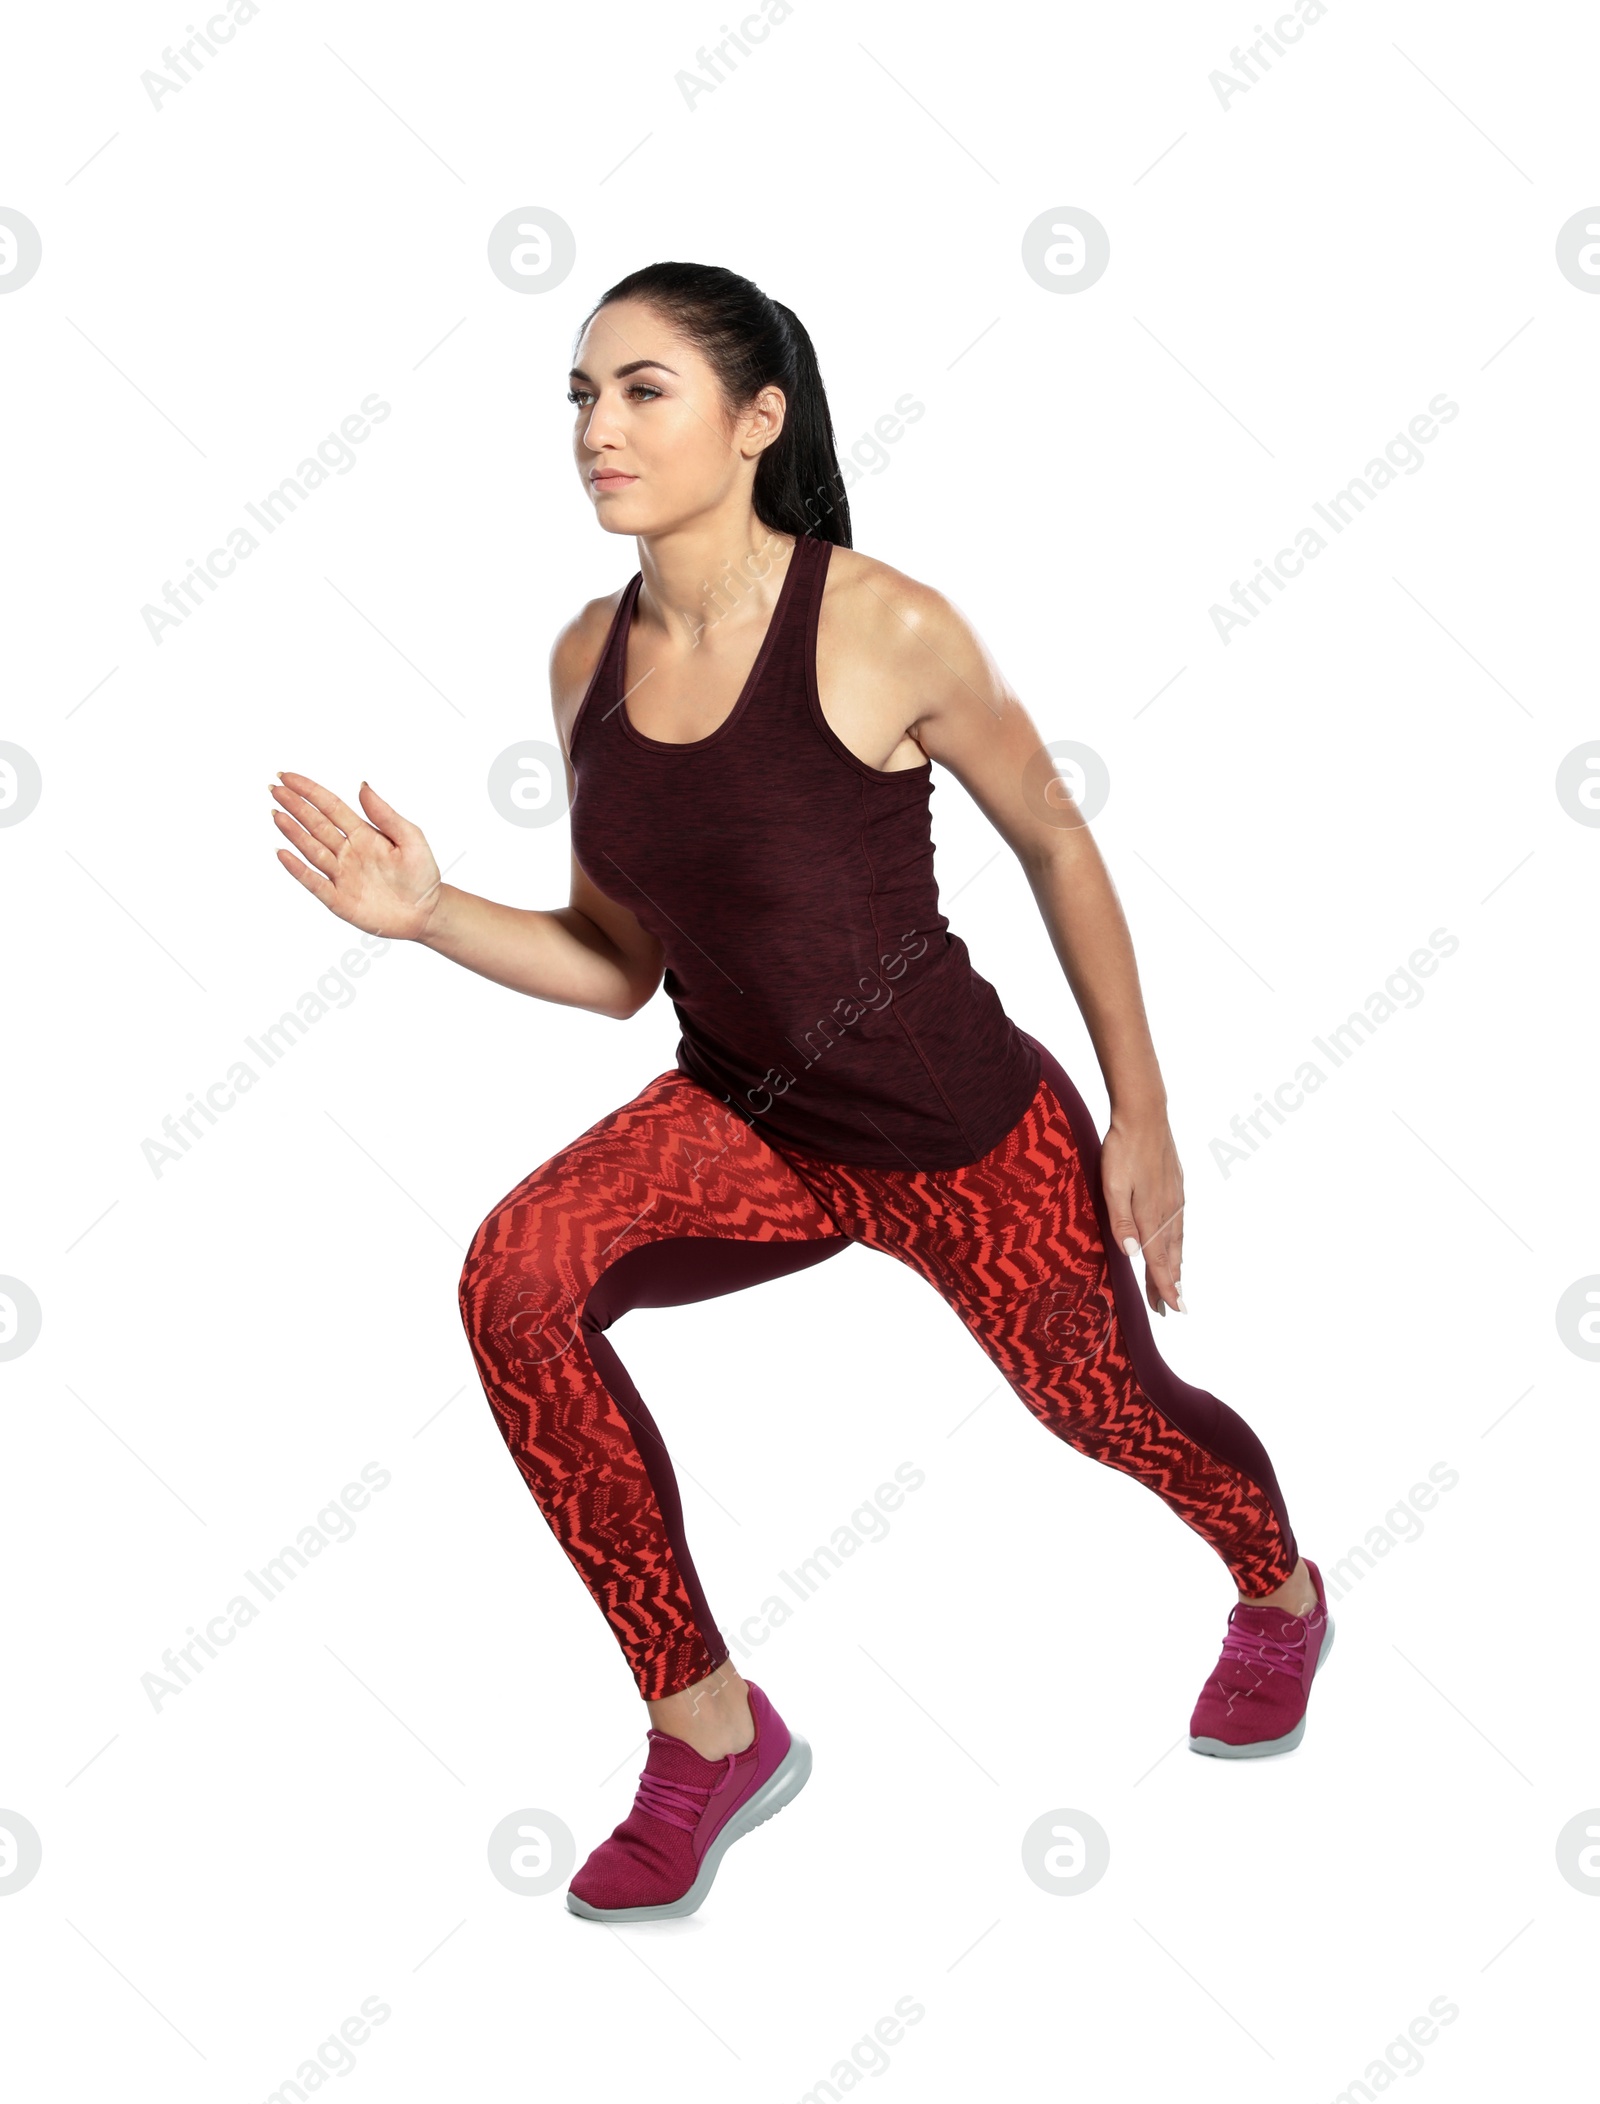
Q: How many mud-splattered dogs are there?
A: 0